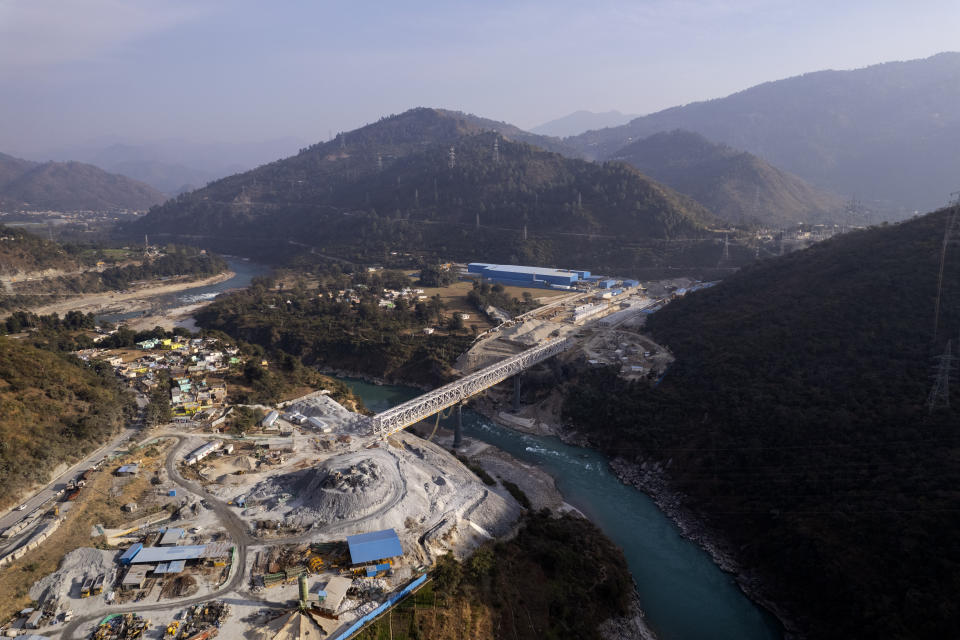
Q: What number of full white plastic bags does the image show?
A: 0